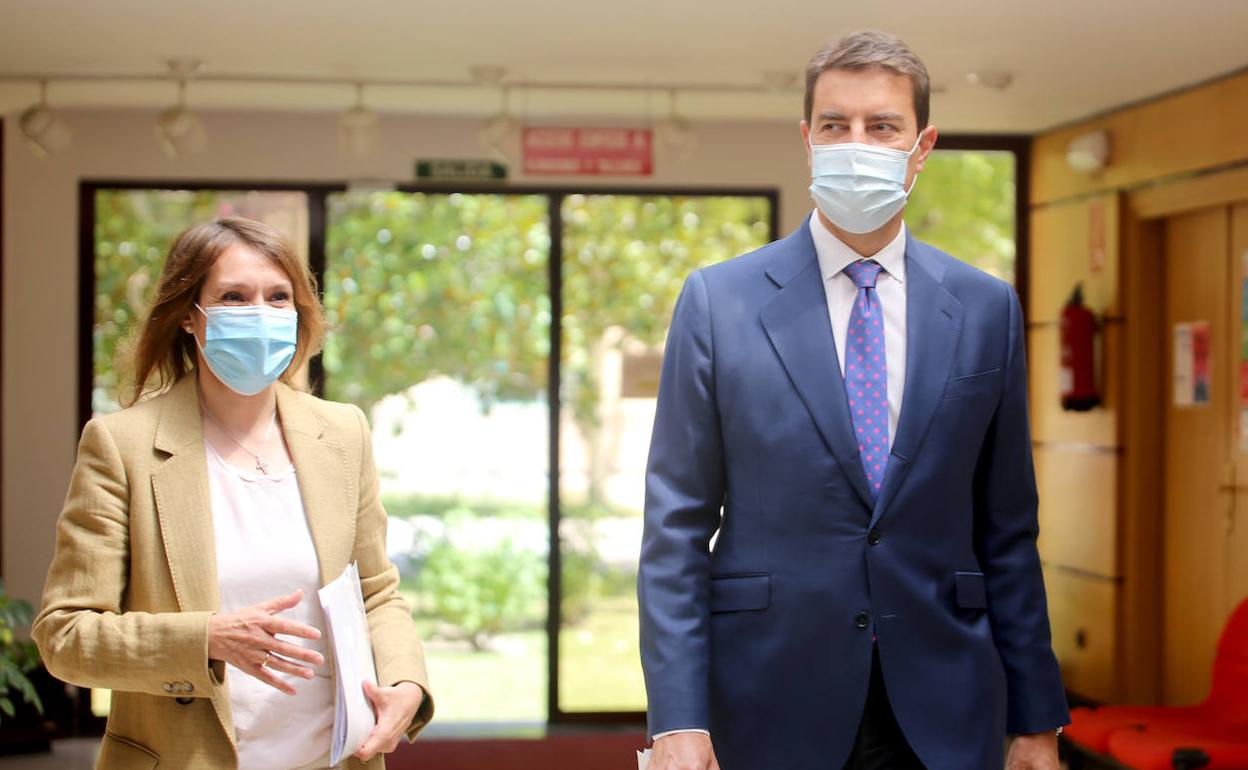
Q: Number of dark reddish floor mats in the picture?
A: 1